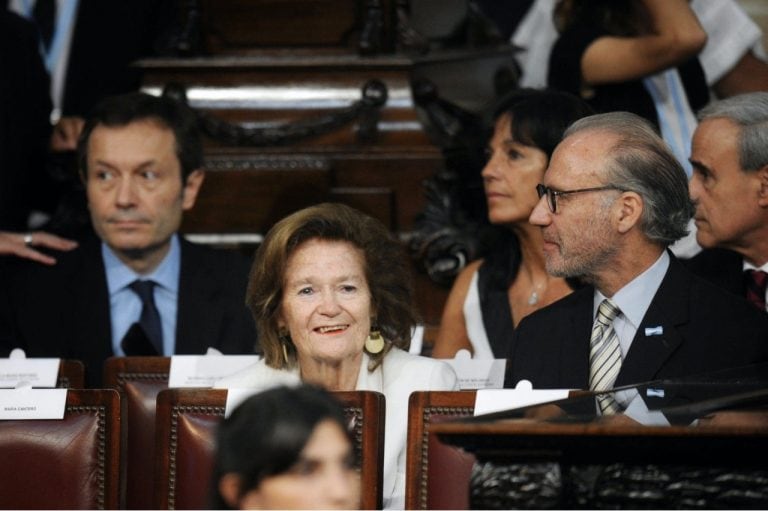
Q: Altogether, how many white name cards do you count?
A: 6